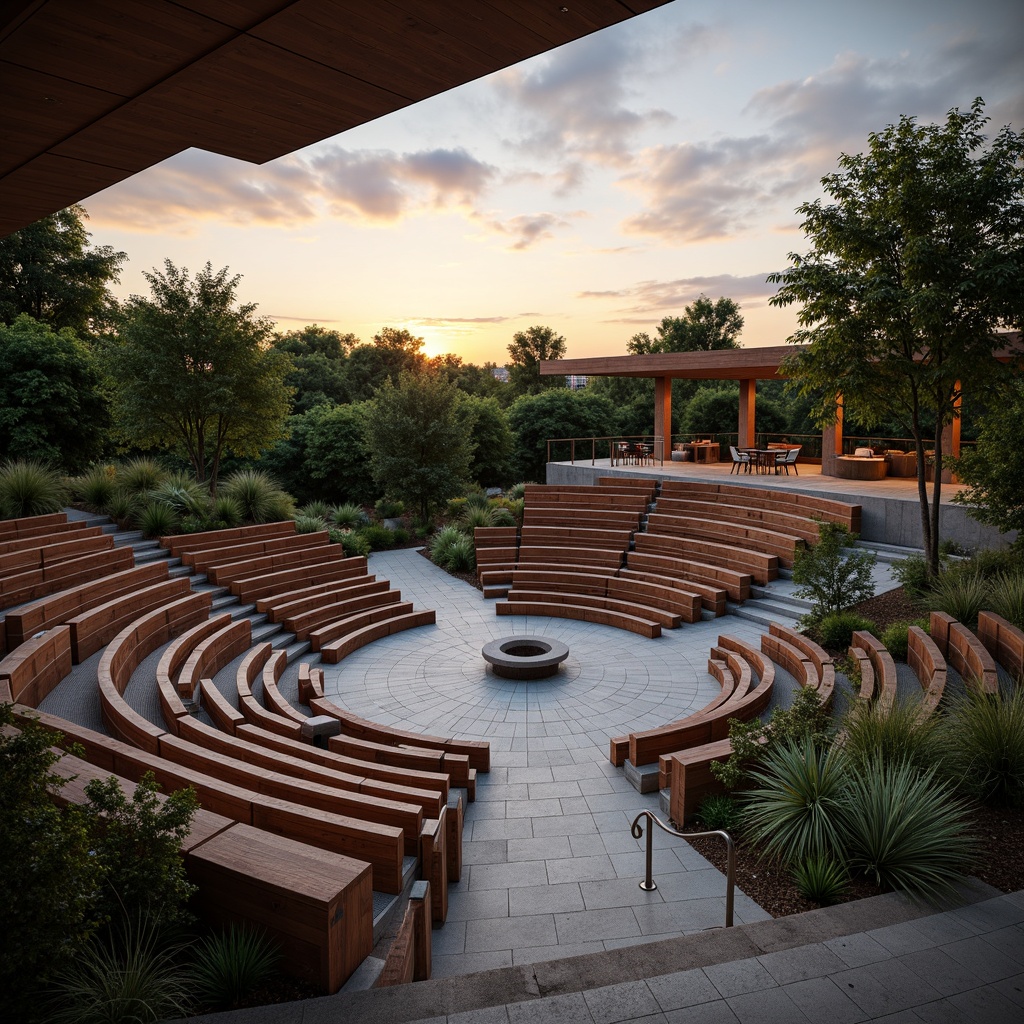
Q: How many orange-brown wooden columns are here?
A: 4